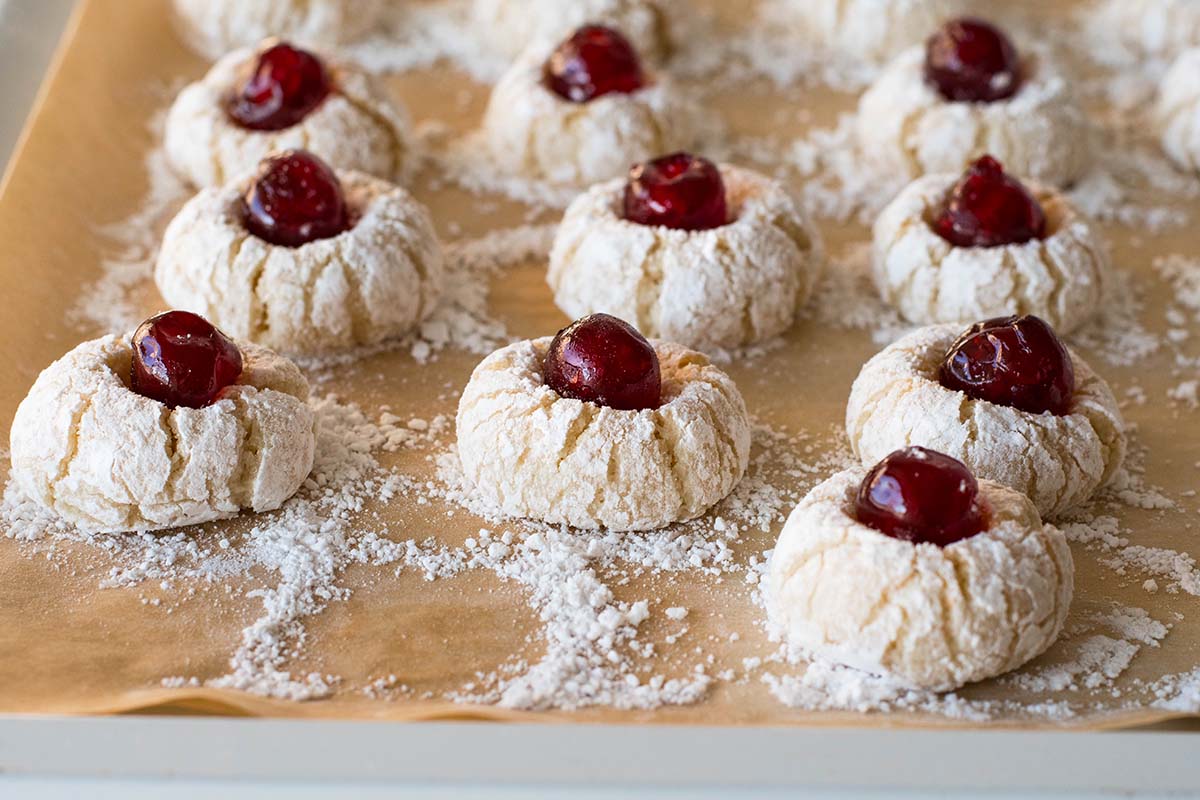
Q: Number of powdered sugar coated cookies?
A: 15